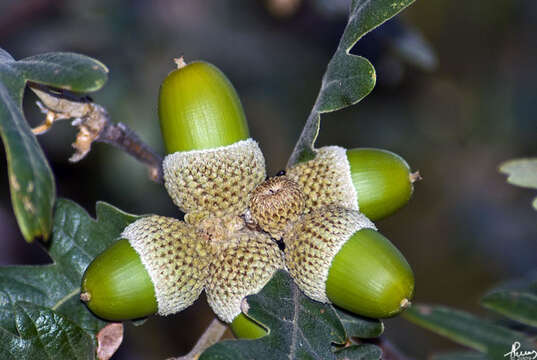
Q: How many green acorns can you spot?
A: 5